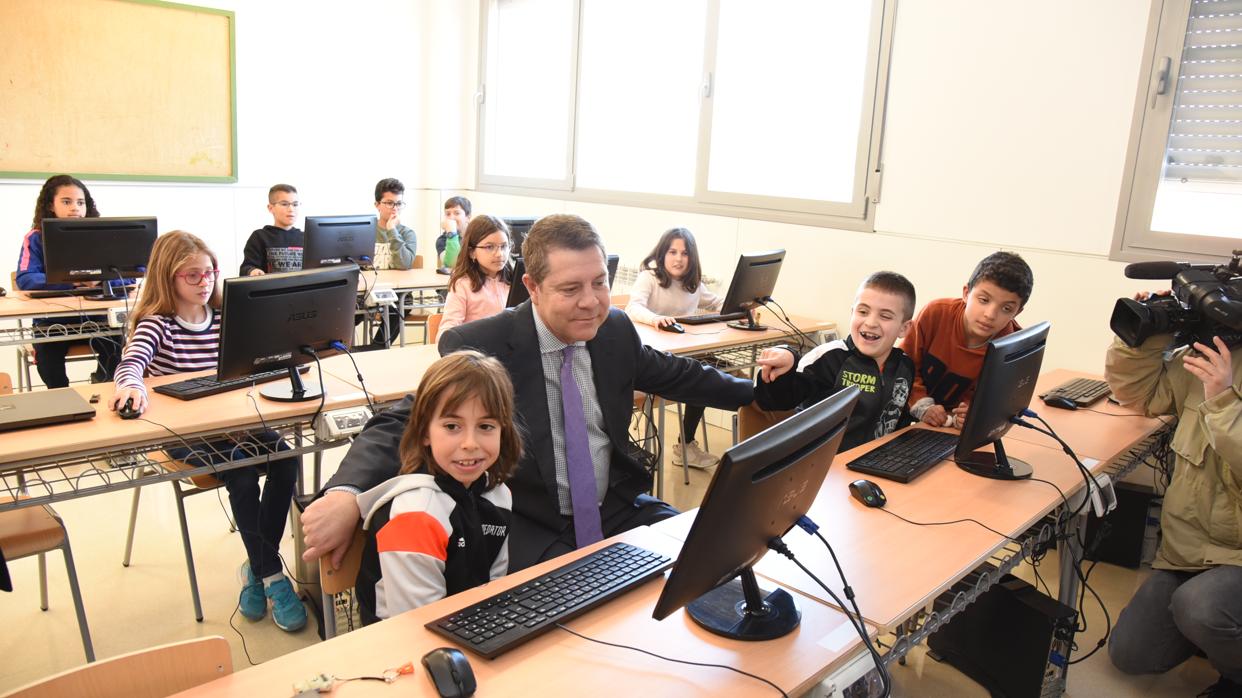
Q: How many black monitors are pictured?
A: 8